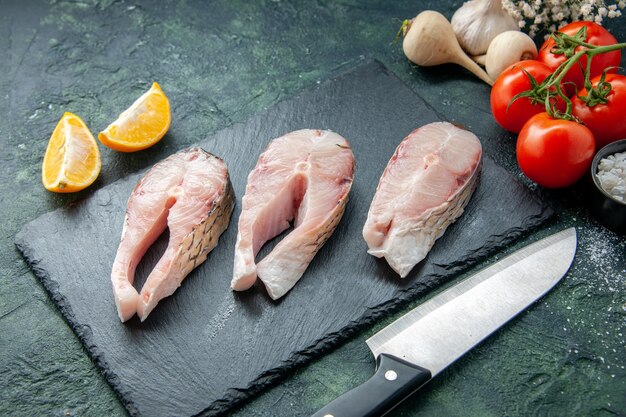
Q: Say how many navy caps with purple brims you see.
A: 0